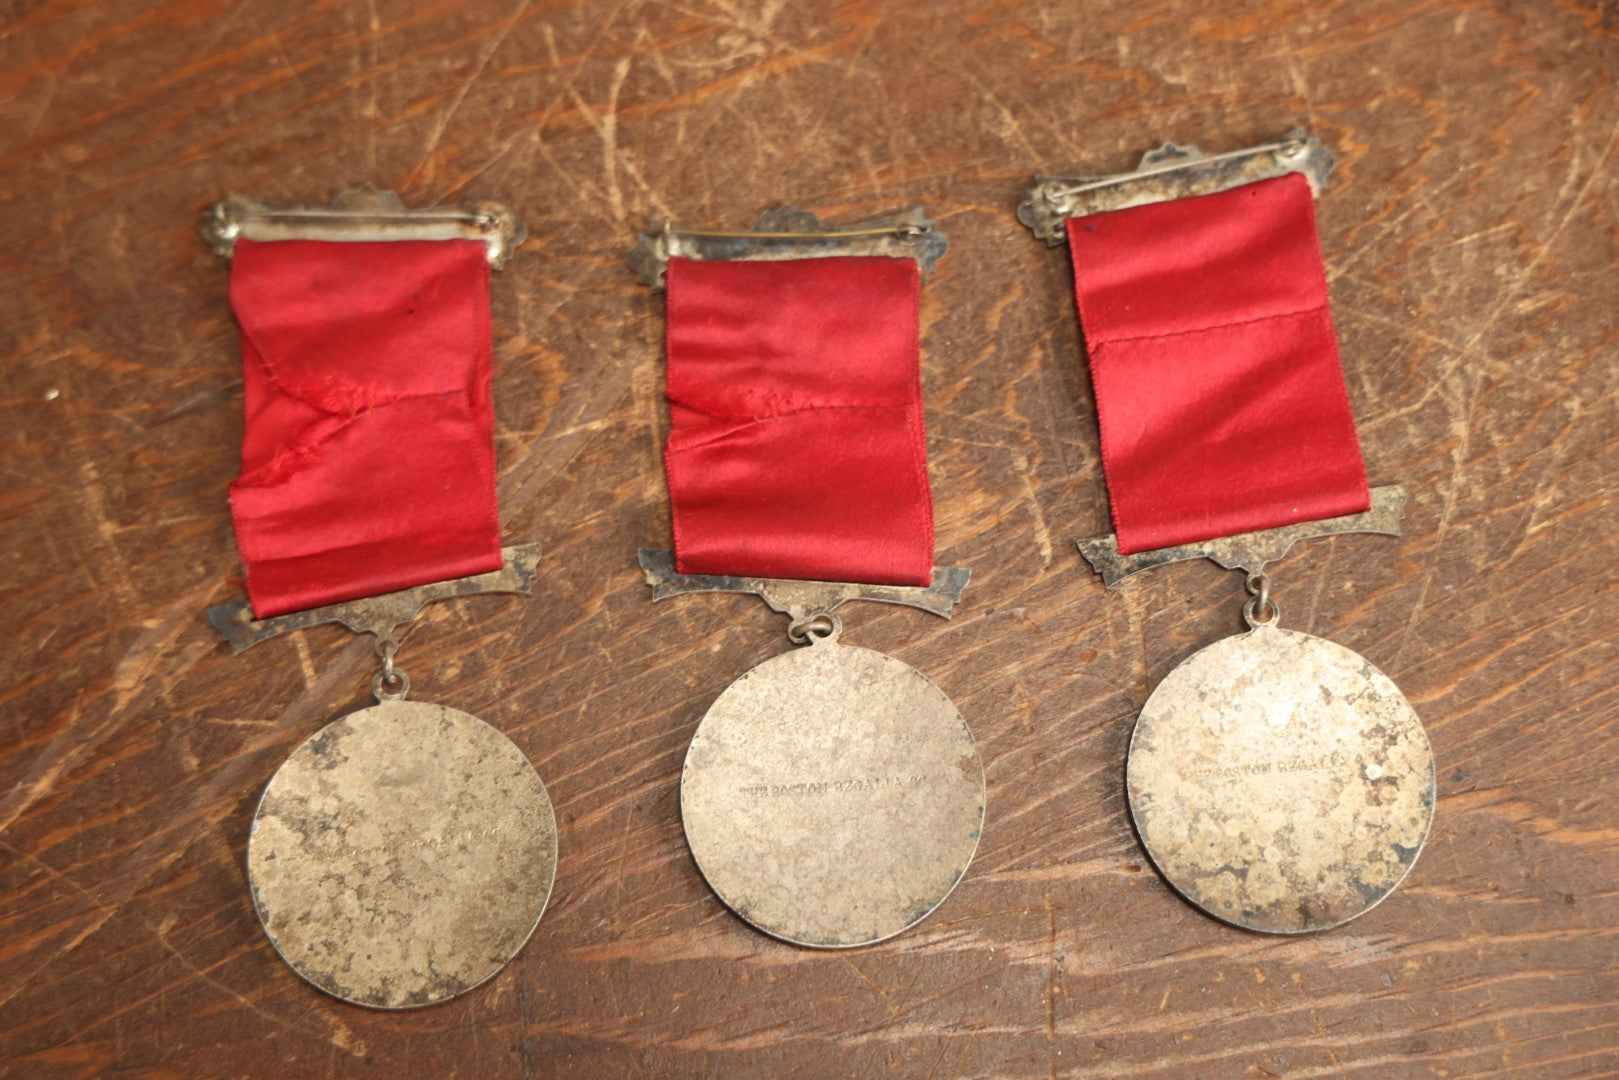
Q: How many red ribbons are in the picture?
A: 3